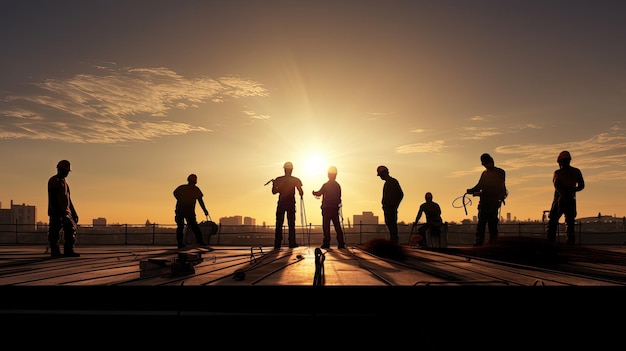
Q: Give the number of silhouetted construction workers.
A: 8